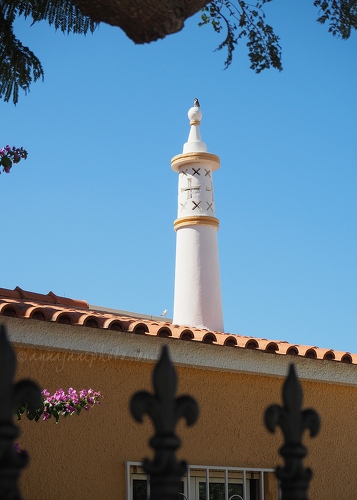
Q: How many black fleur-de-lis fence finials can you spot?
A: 3